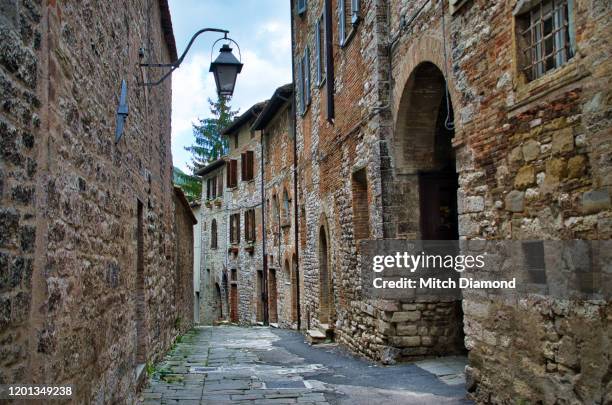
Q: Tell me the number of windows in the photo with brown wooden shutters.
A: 6